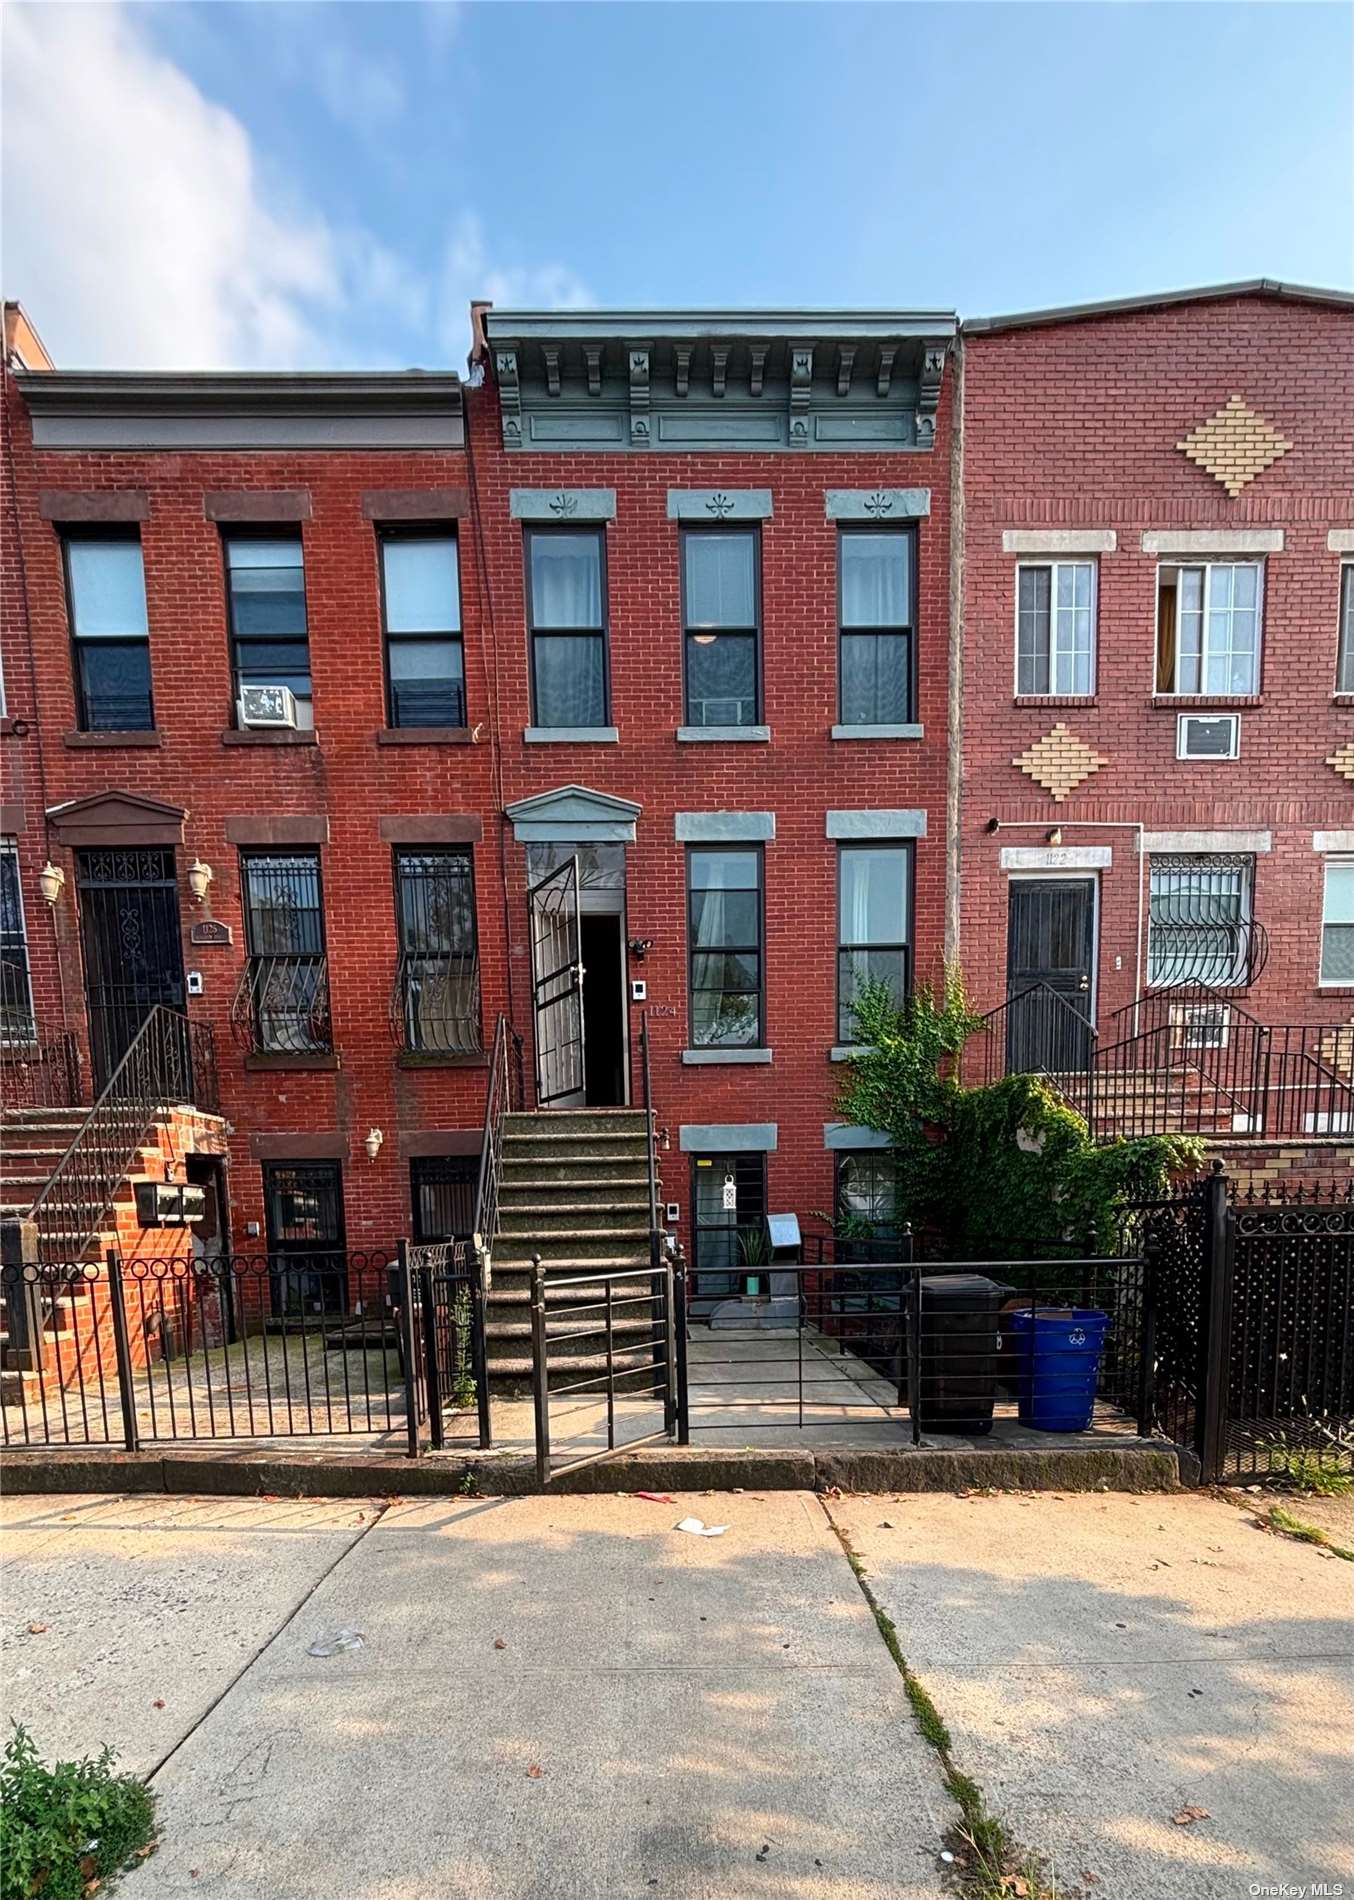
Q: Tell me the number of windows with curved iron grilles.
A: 3